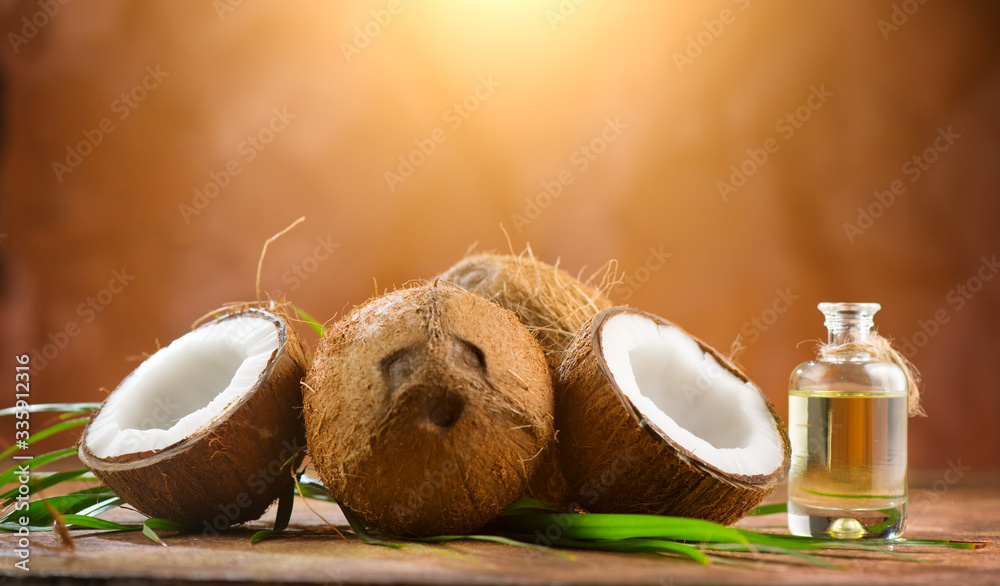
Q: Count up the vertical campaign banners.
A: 0